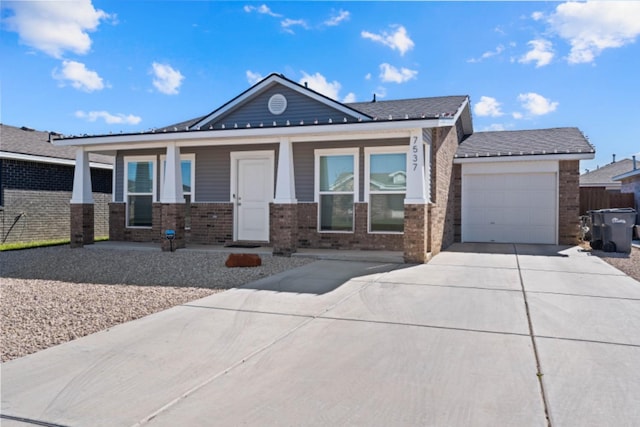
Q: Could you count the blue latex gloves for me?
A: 0